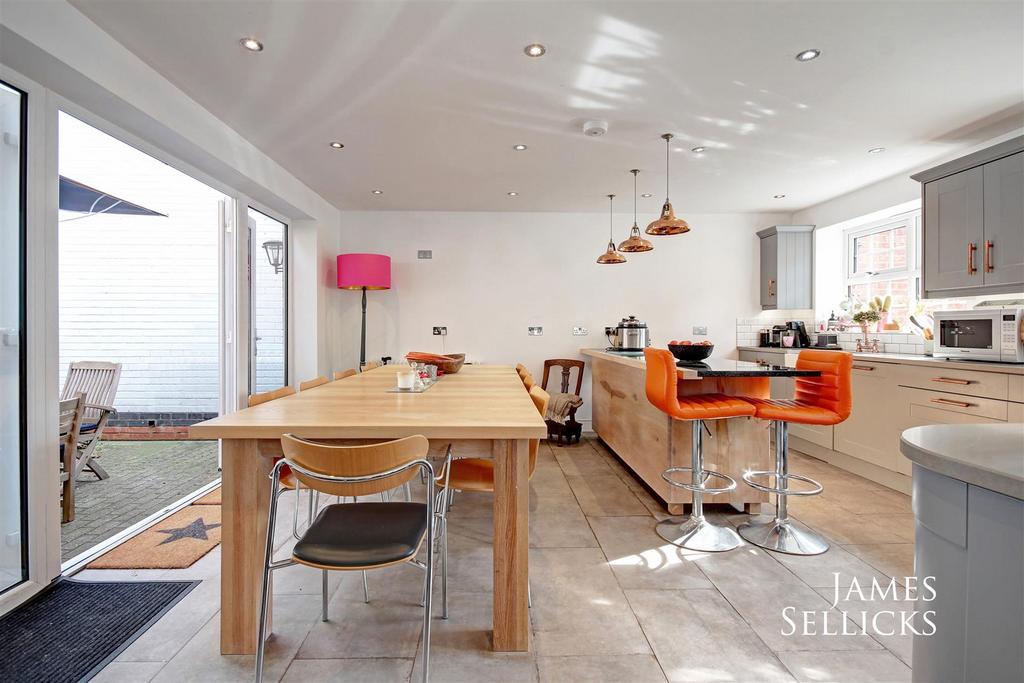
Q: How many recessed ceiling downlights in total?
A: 11